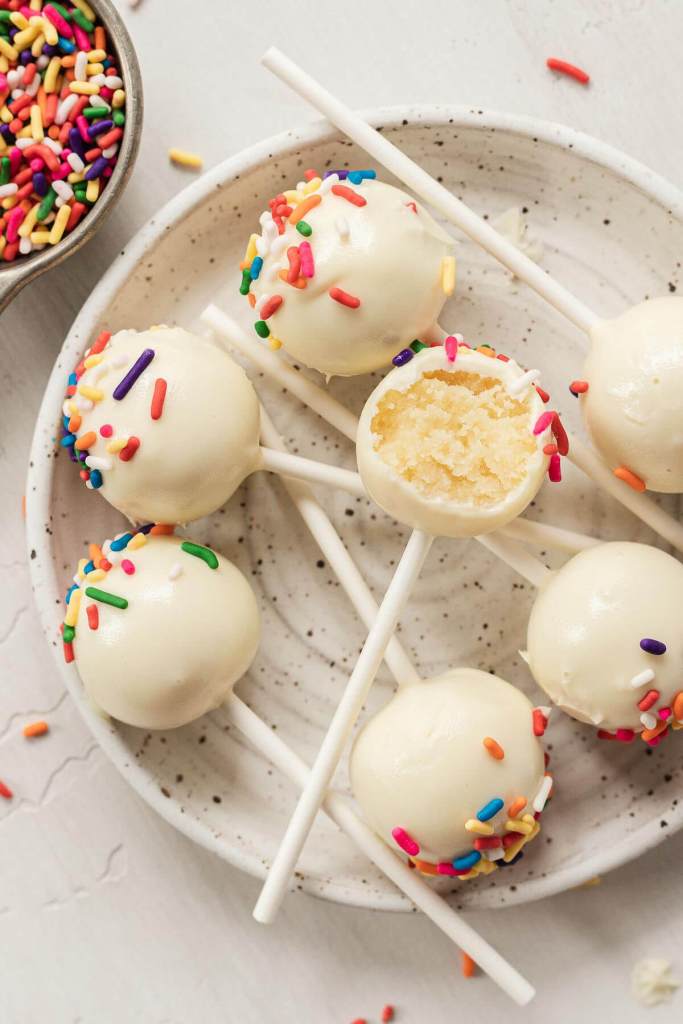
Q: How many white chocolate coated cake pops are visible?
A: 7